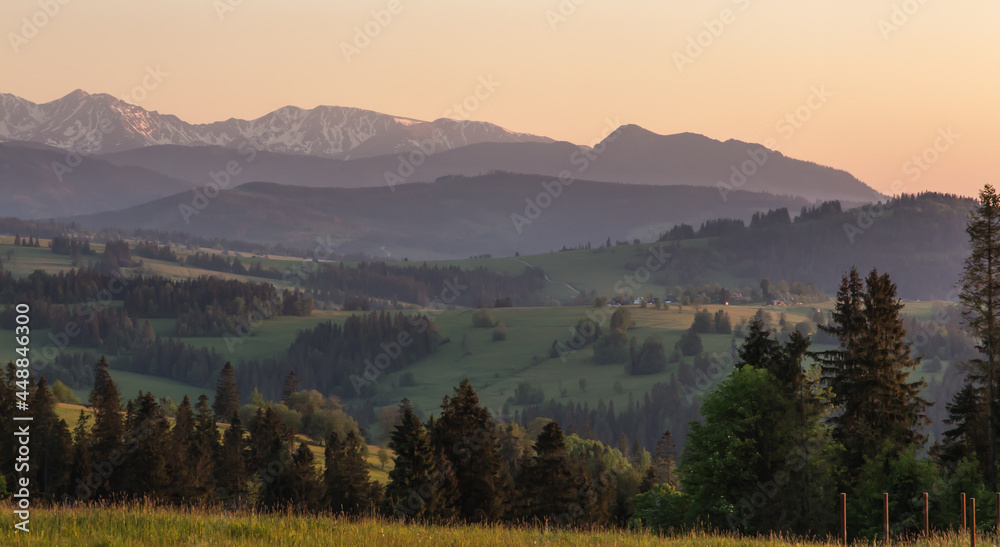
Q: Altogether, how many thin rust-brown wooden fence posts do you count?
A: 6